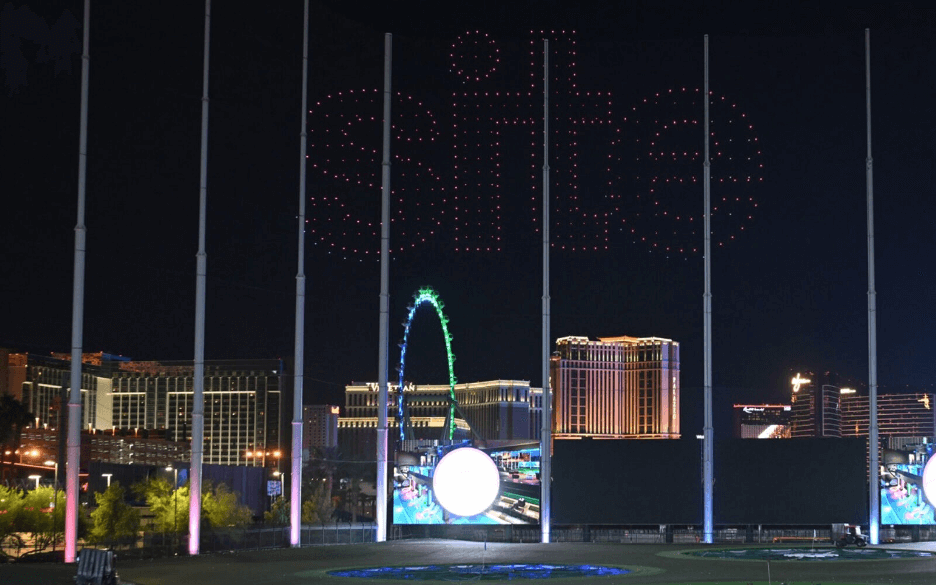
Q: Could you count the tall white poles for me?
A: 7